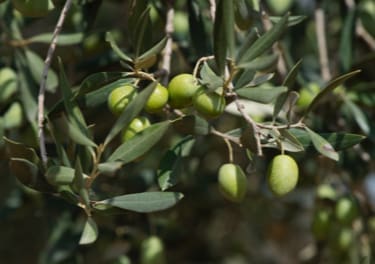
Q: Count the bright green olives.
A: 7